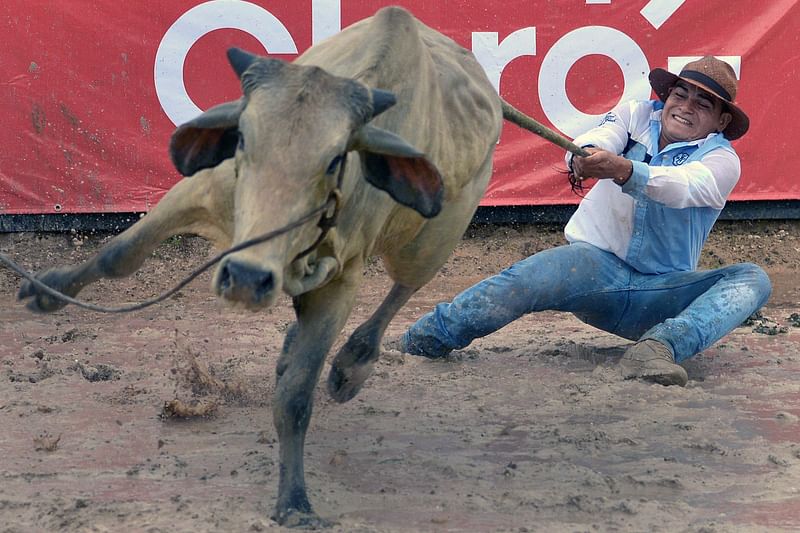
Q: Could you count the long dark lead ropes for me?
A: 1